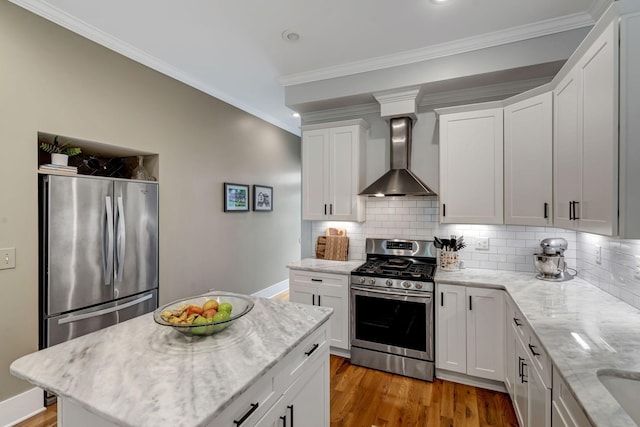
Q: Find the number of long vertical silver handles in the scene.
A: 2